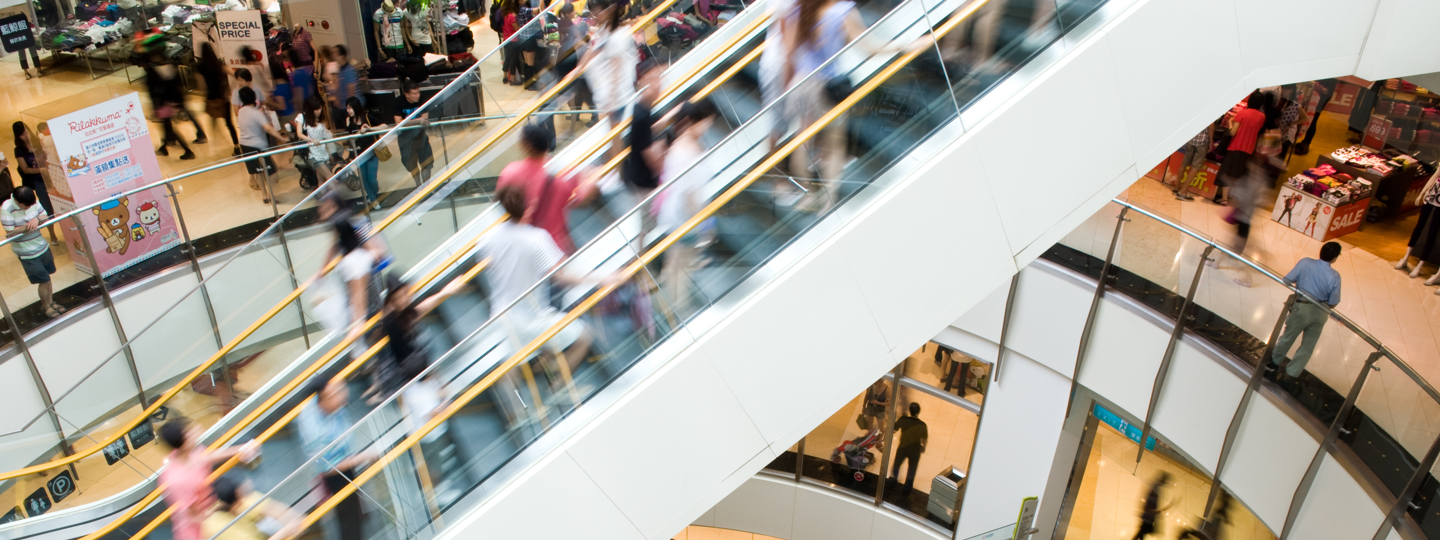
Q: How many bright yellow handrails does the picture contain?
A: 4